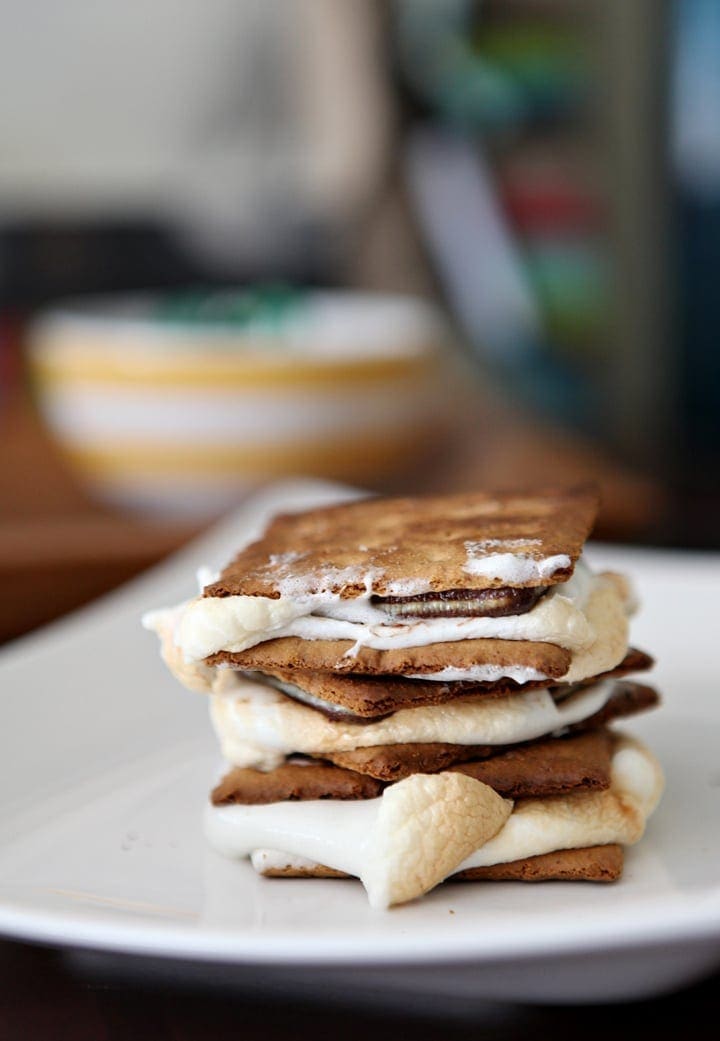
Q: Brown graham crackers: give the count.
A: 6